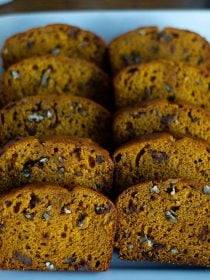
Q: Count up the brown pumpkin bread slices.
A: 10